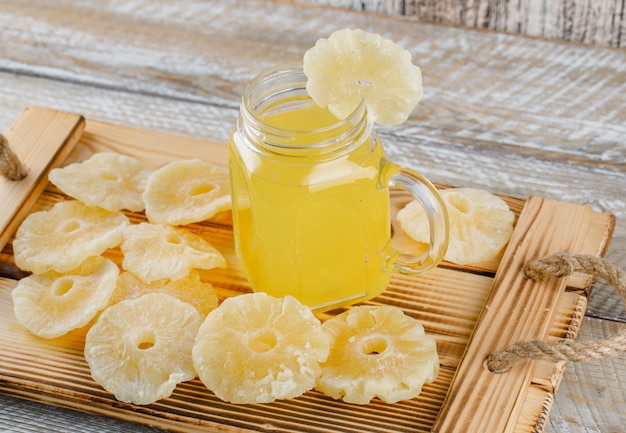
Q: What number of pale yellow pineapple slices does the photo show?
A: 11